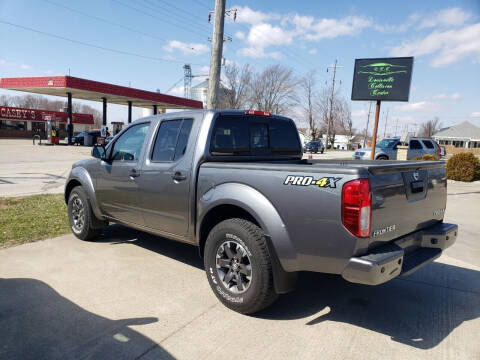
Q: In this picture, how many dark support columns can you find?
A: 4